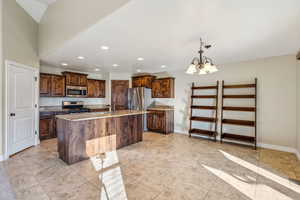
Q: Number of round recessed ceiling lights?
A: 8